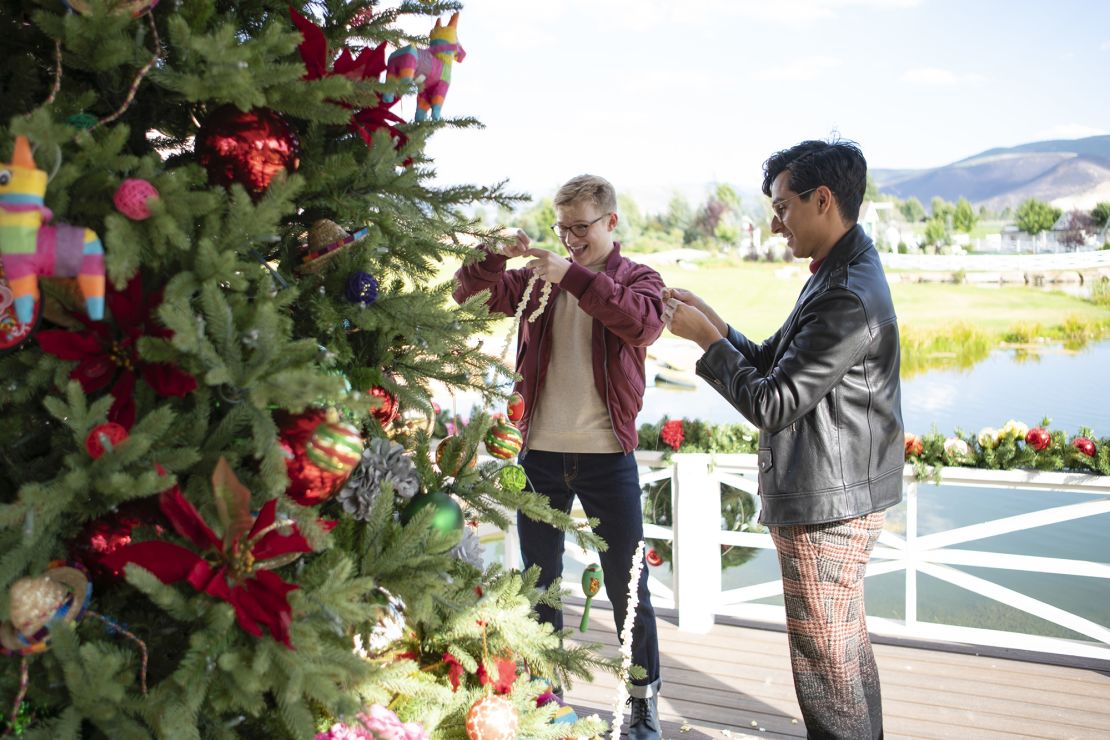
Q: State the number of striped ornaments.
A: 2